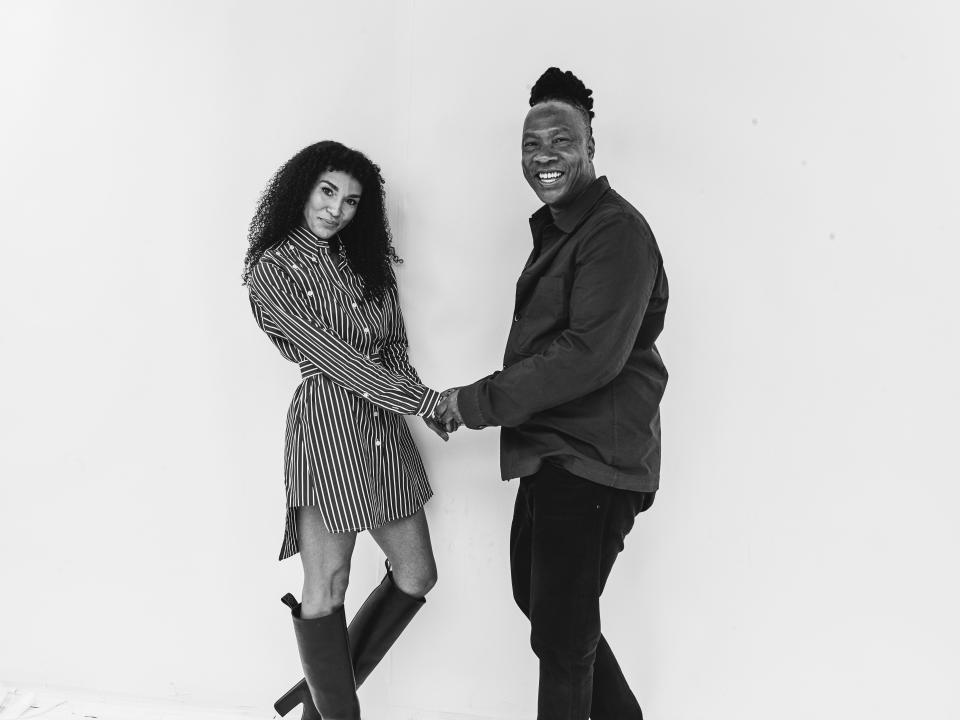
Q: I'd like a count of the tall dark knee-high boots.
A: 2